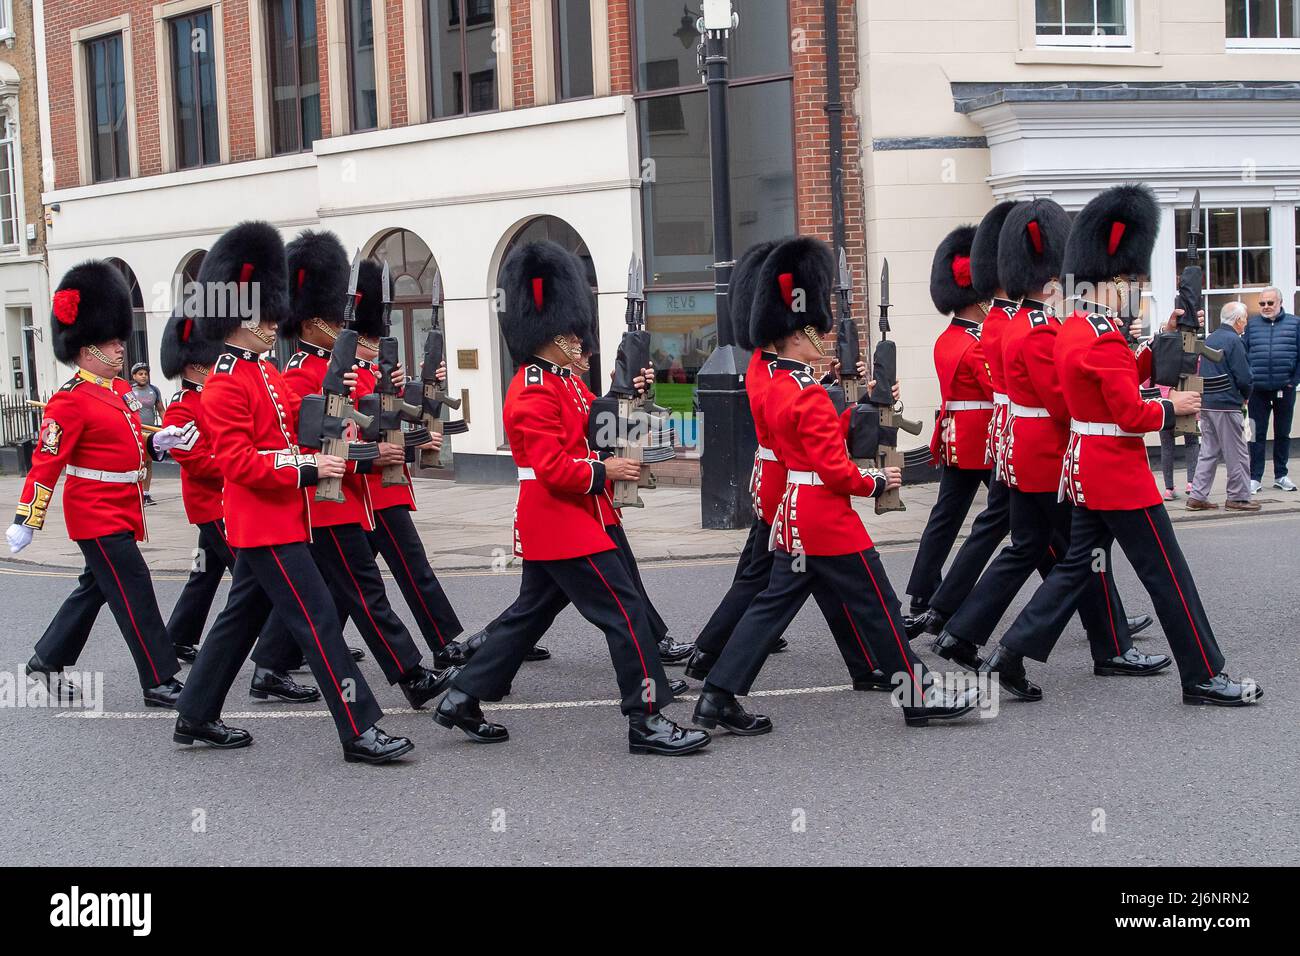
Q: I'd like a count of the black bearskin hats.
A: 13